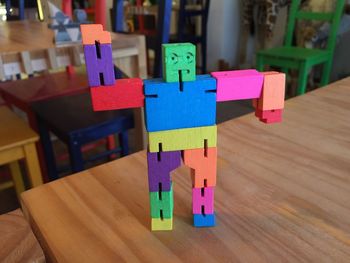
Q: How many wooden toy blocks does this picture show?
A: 15